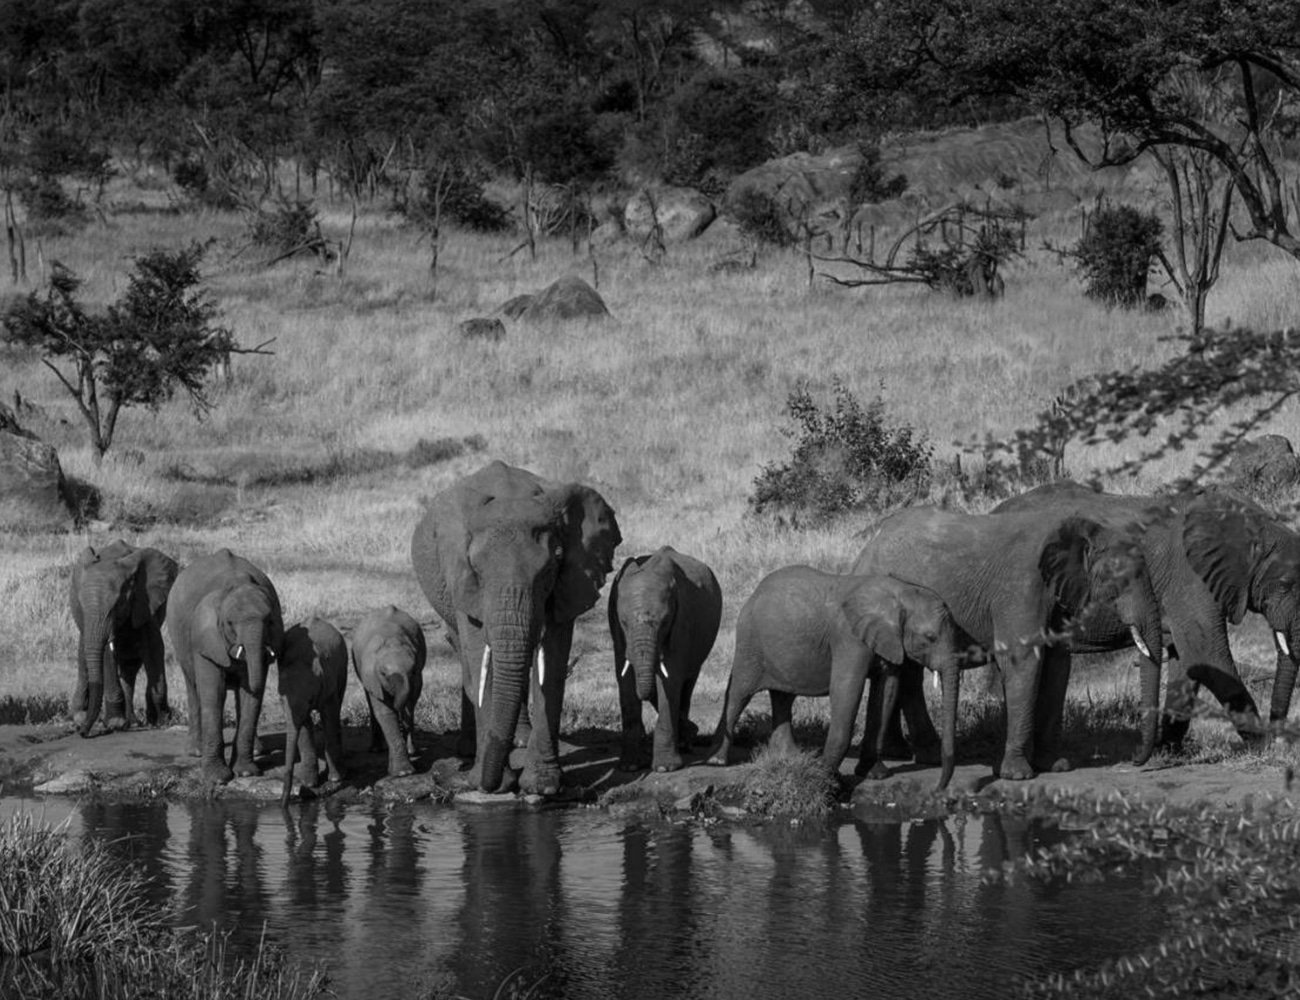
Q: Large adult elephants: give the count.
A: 3